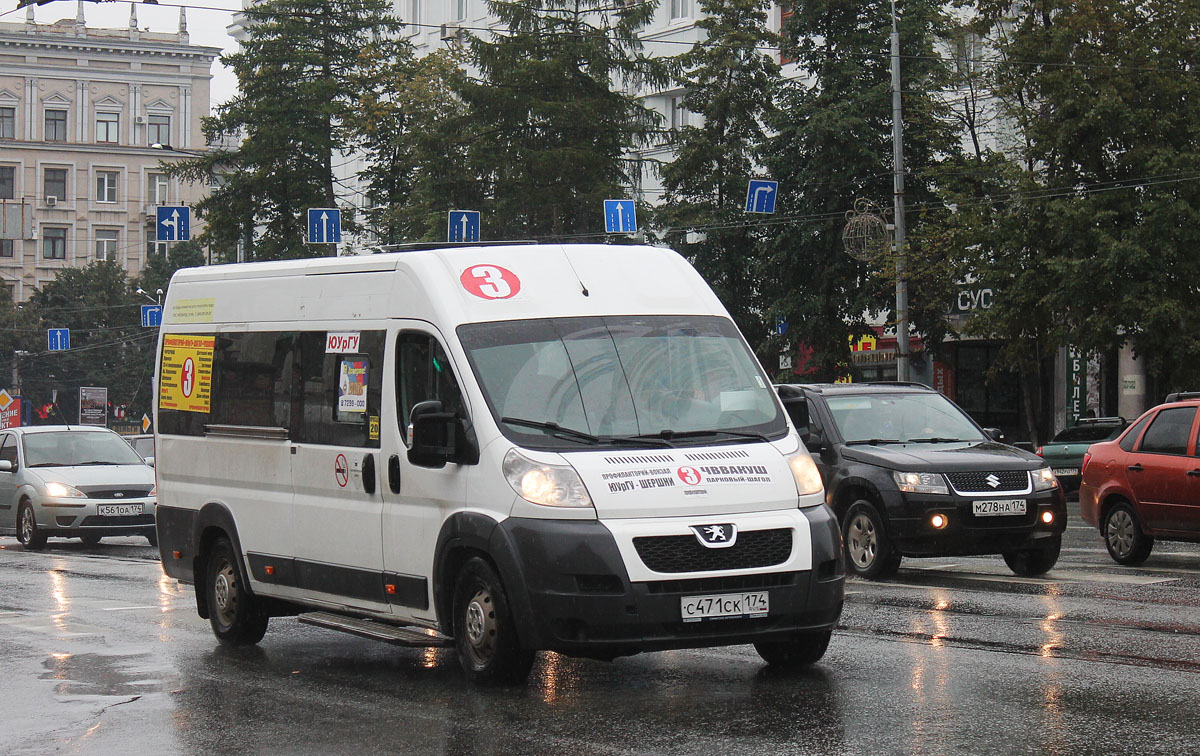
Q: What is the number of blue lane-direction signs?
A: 7